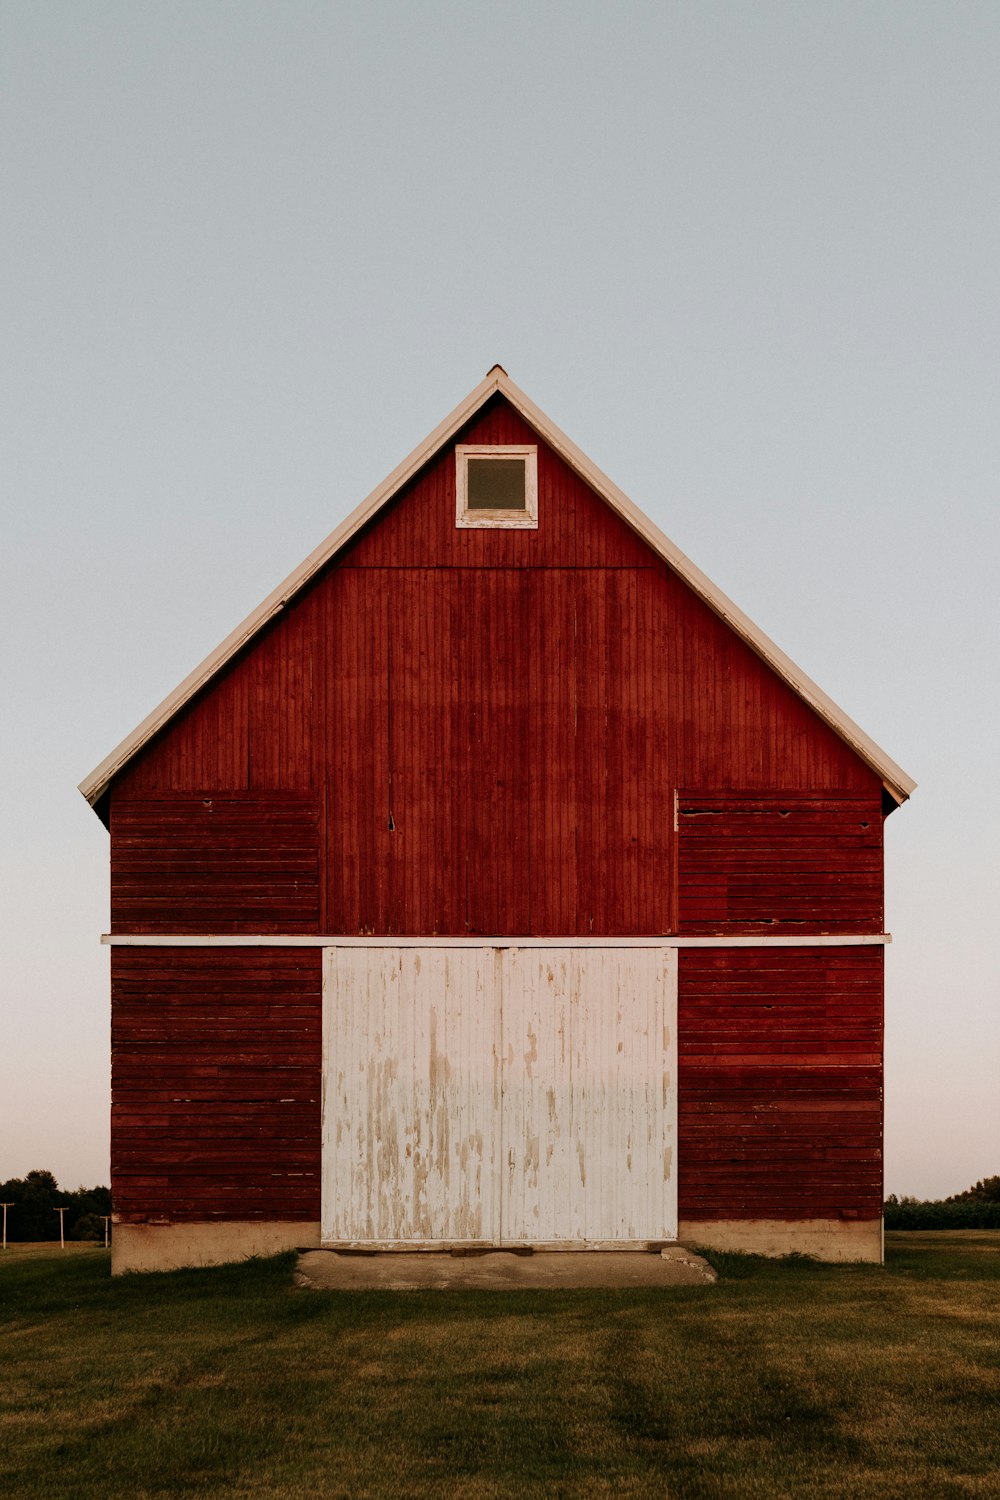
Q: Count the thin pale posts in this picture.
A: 3